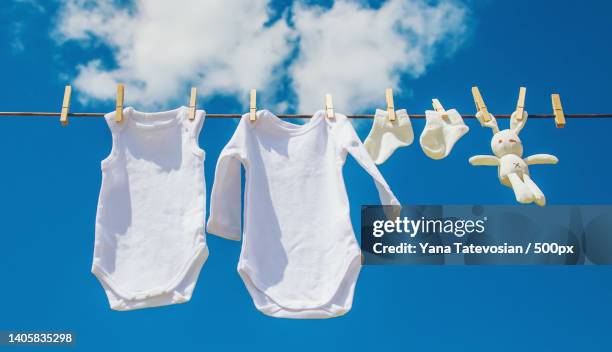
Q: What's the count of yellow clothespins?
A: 10